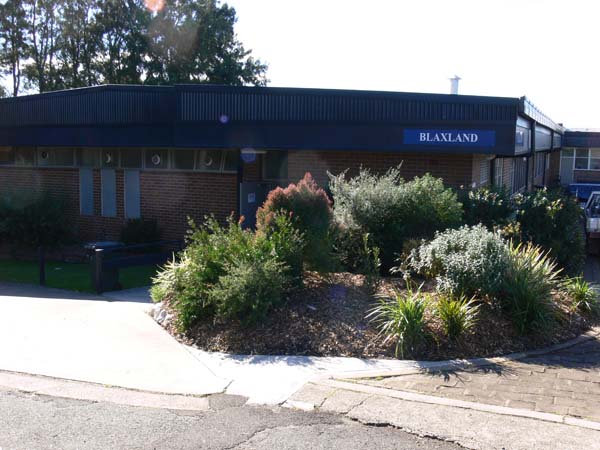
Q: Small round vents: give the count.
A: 4